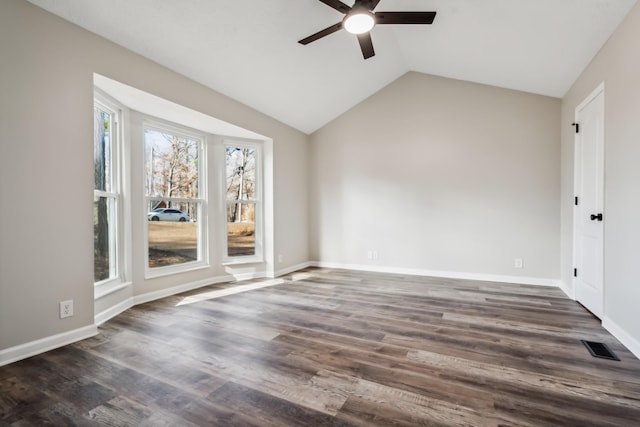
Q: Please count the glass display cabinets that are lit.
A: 0